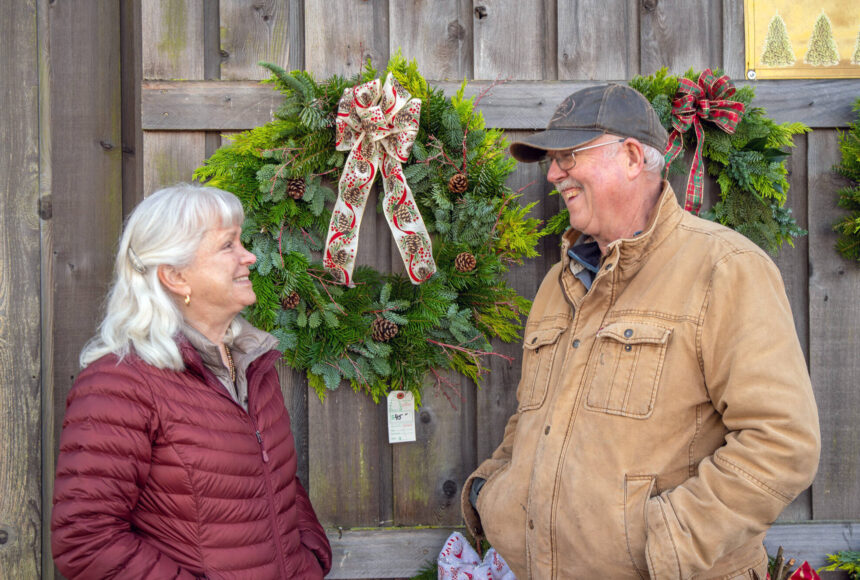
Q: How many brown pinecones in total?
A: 5